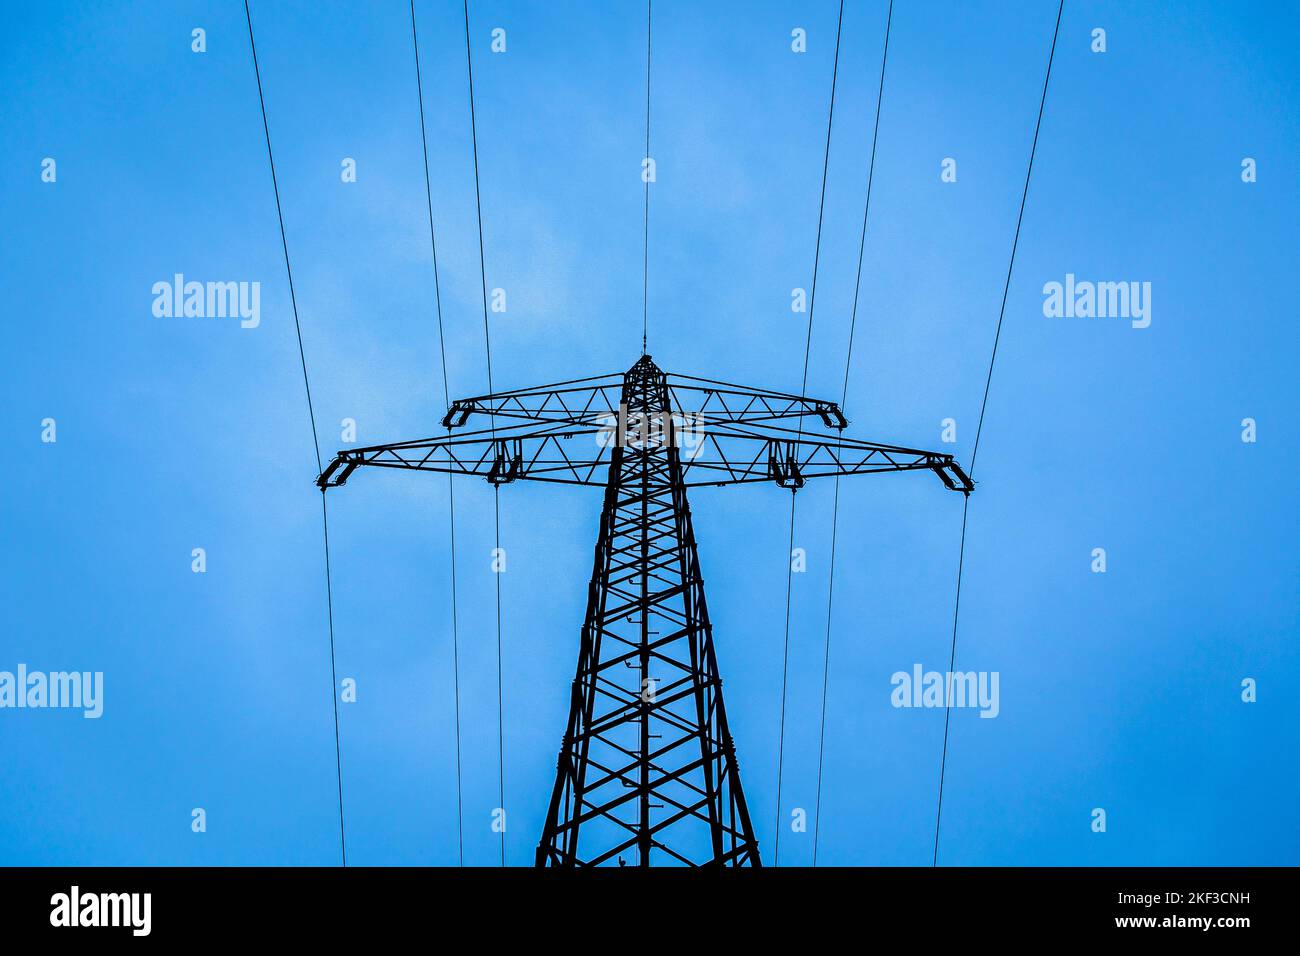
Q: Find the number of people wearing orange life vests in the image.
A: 0